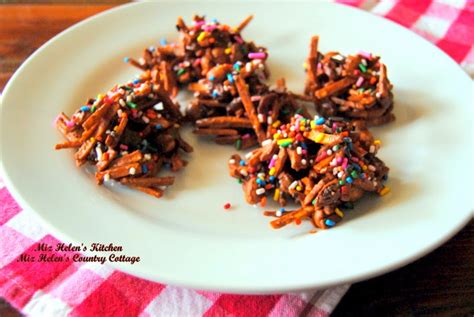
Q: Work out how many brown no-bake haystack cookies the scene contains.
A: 5